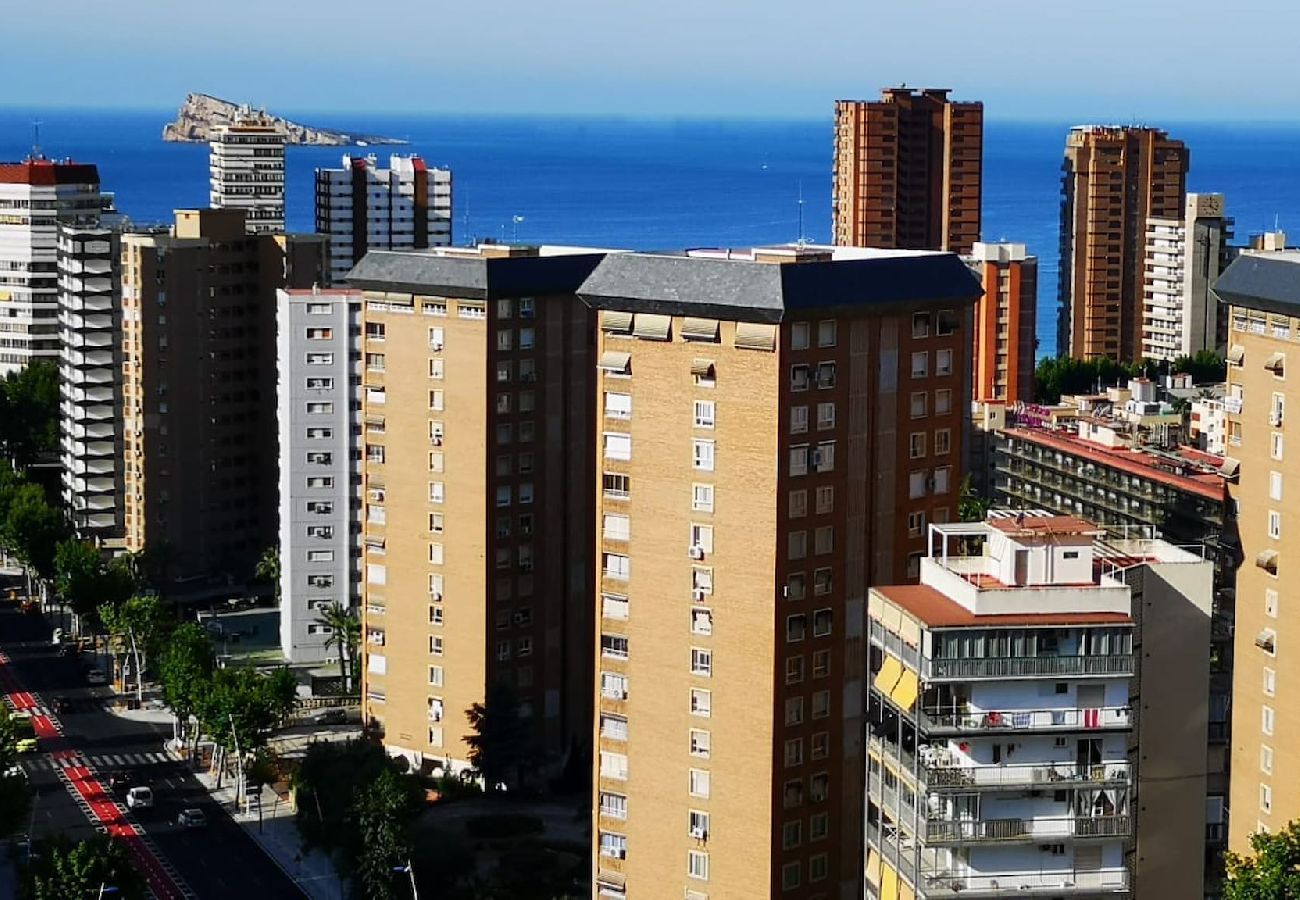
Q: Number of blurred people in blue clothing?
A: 0